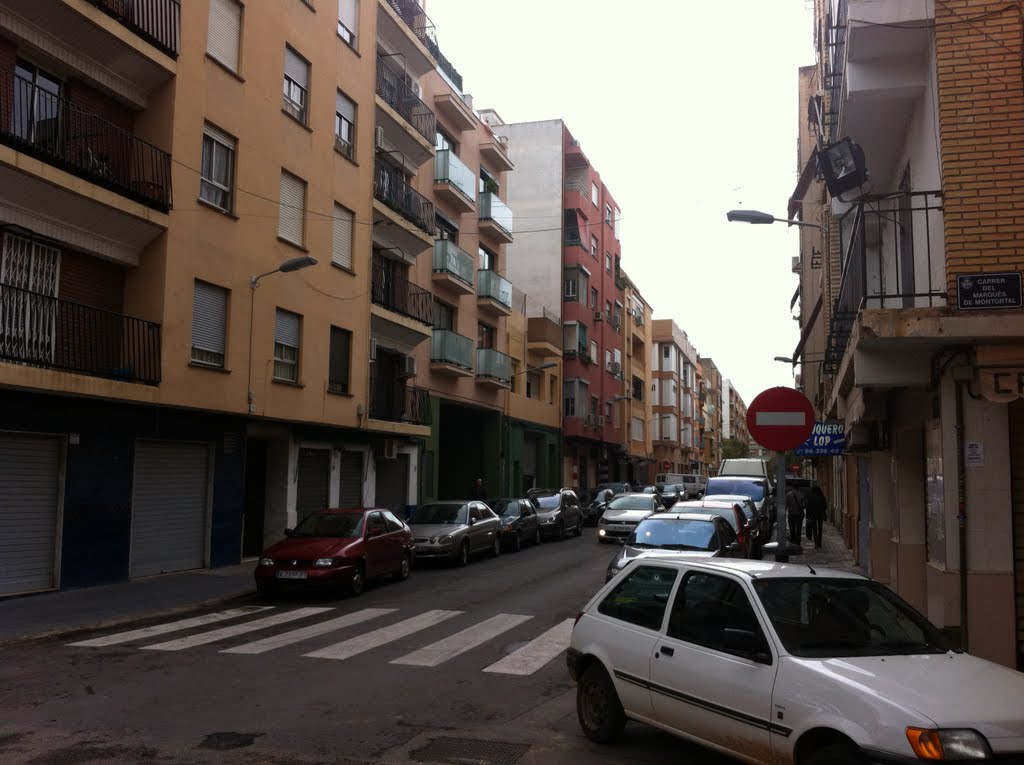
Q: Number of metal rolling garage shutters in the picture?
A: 5